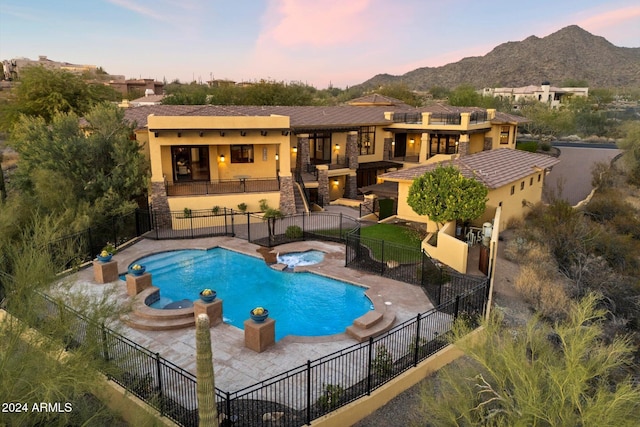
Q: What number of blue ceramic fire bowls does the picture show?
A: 4